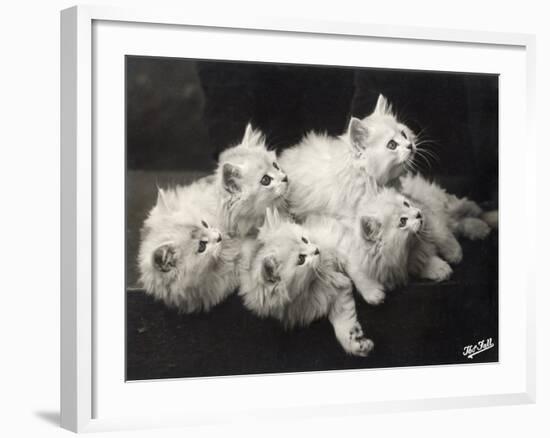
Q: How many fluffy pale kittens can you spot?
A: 5